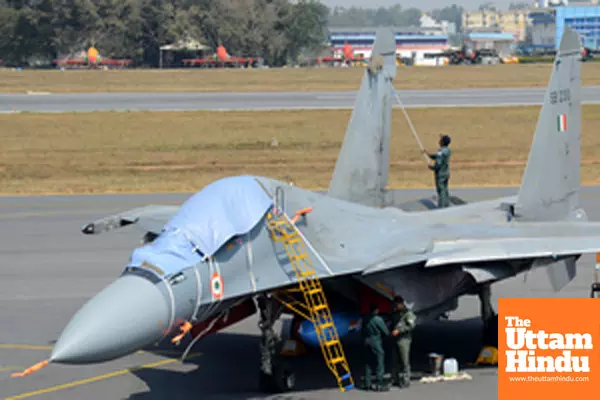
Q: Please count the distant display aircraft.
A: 3